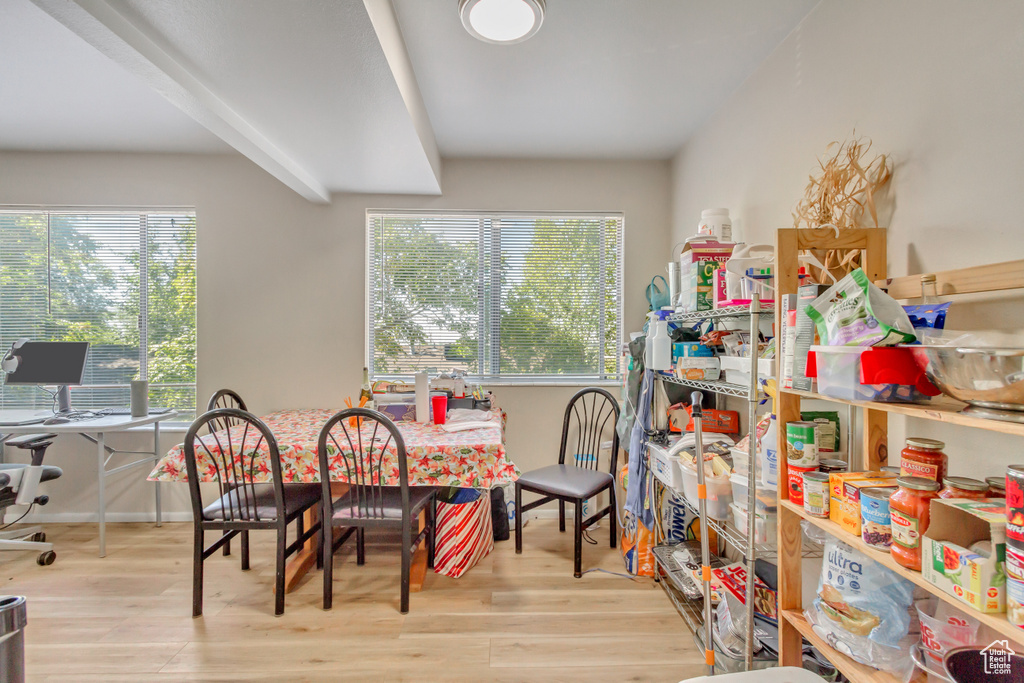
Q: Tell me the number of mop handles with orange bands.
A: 1